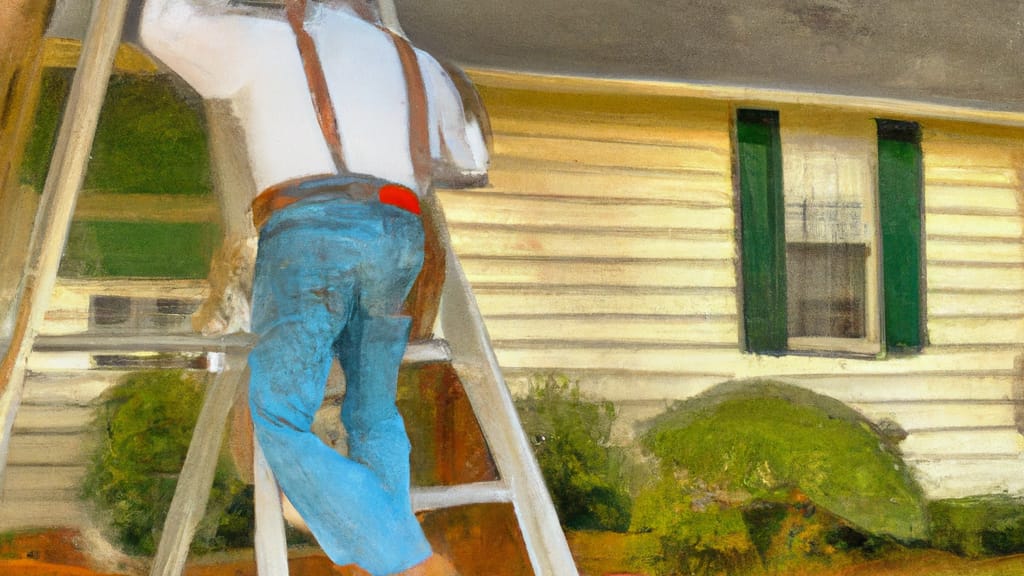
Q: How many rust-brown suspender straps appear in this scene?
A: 2